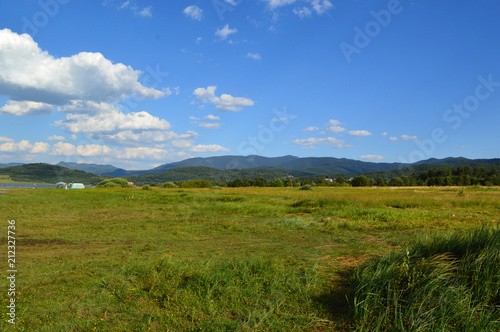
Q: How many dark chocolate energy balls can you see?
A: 0